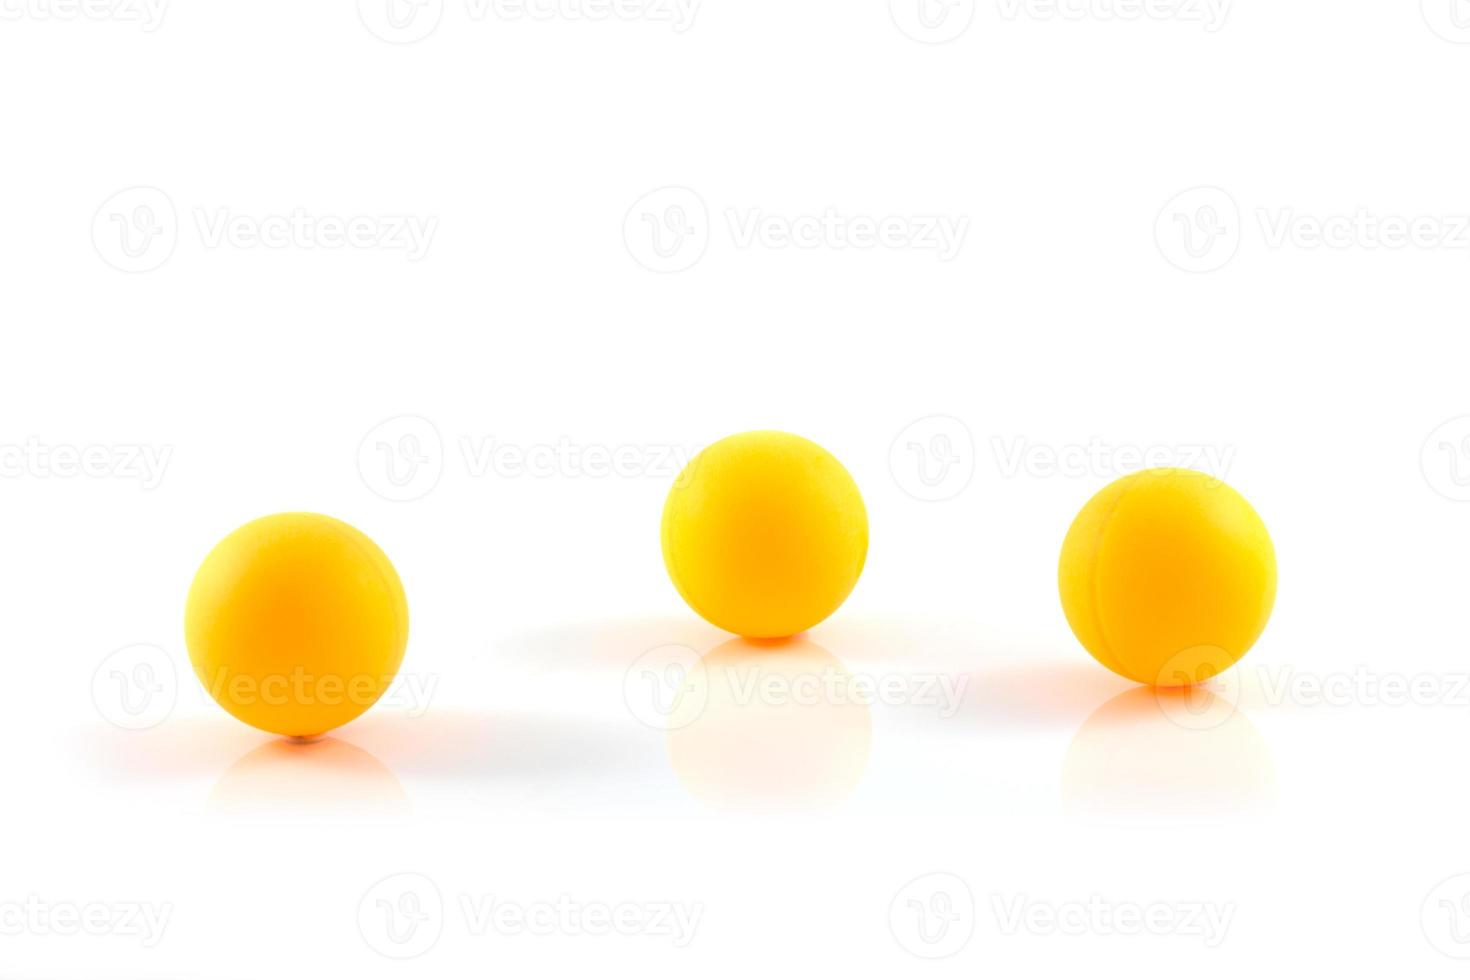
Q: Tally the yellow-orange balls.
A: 3